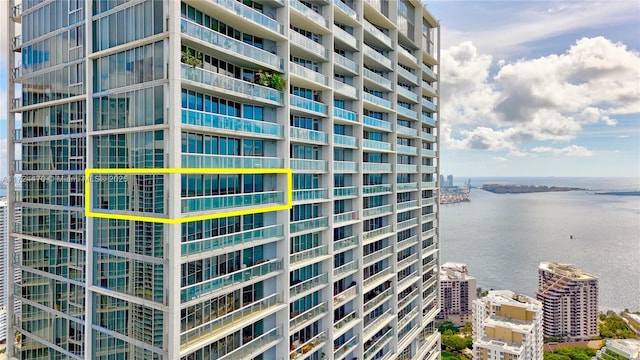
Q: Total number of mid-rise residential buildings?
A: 3